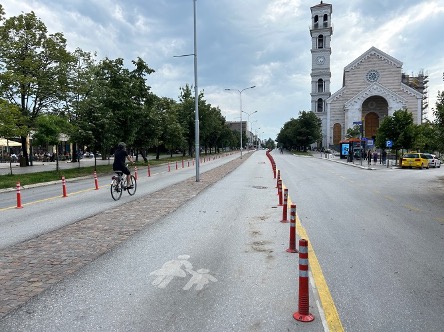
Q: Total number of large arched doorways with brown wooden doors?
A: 2